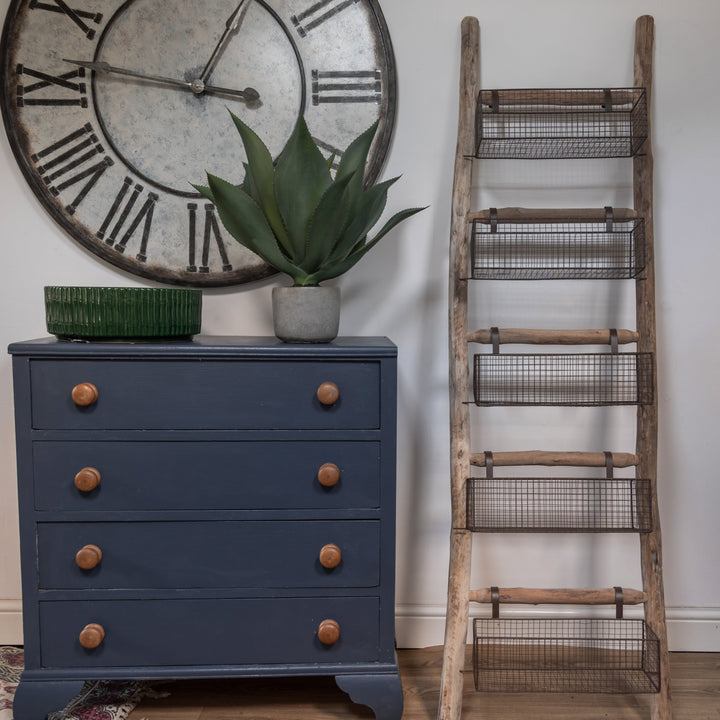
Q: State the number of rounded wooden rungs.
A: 5